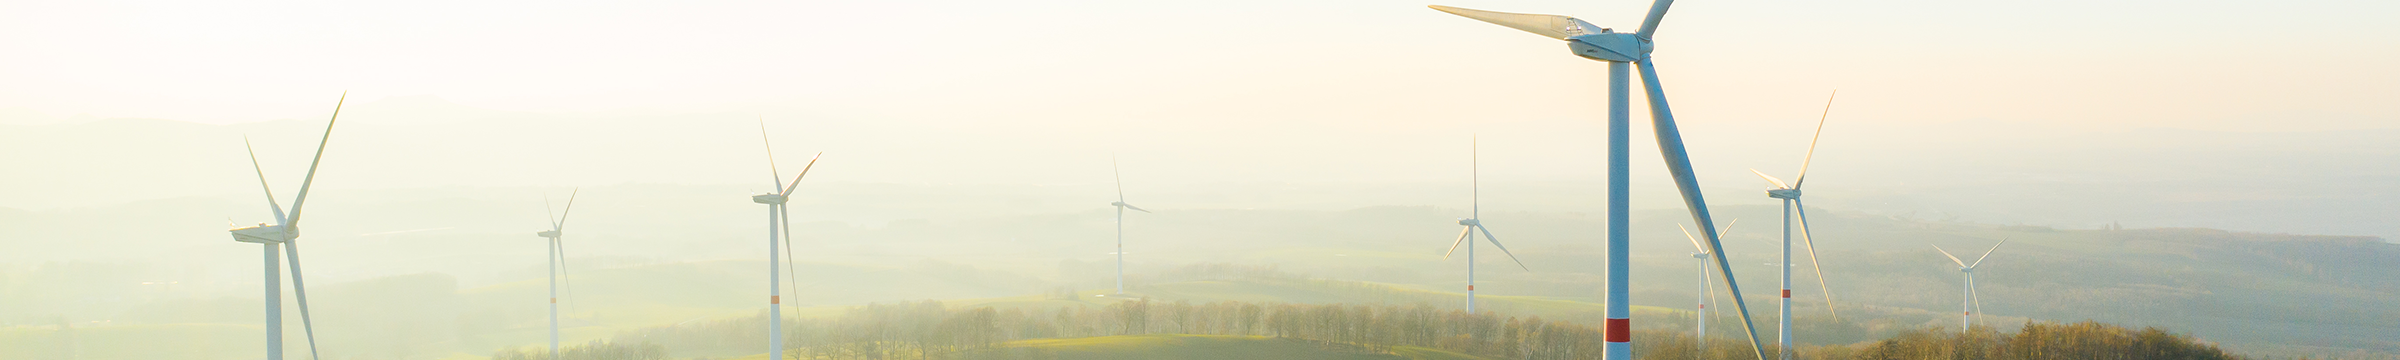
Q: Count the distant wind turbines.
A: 8